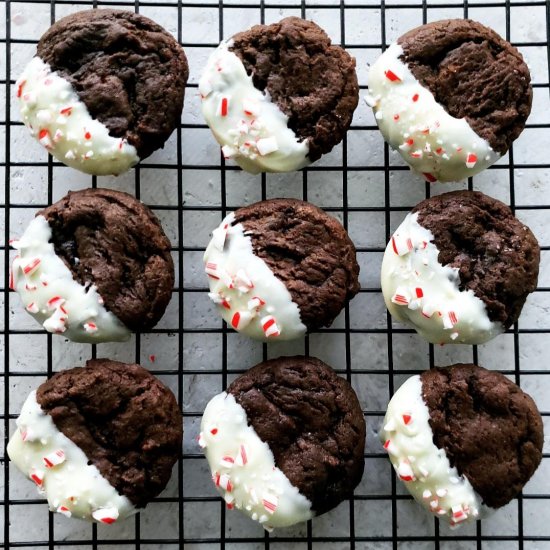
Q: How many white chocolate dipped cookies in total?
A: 9